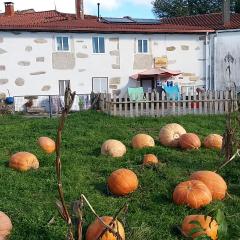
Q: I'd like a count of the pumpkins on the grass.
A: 14